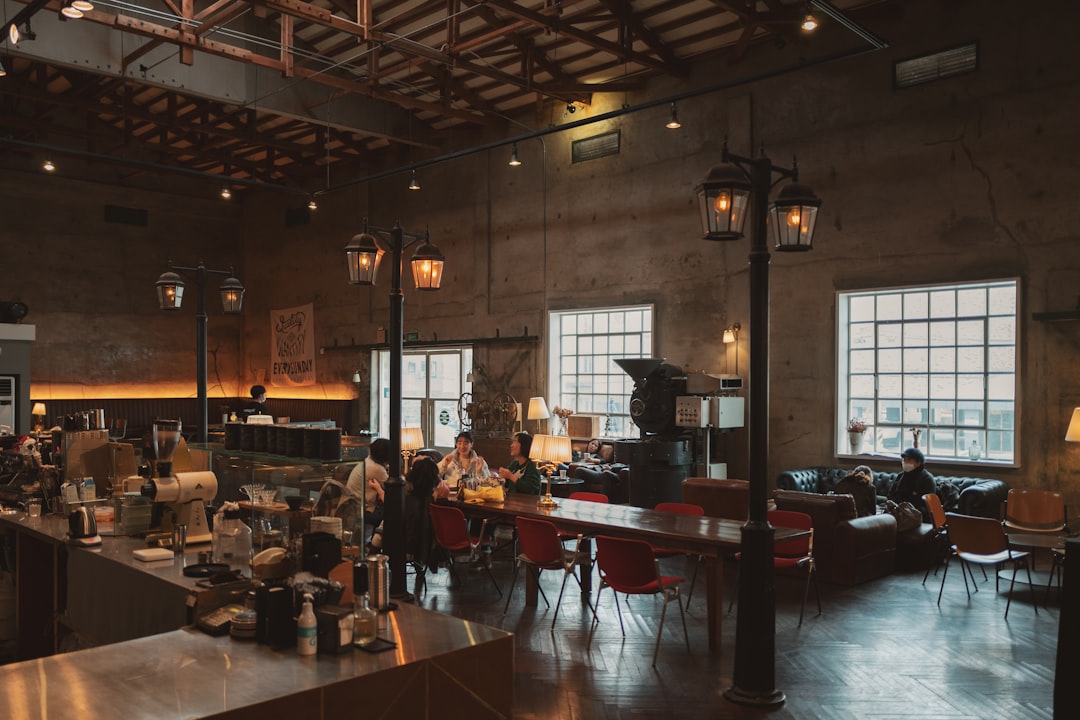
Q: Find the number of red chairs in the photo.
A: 6